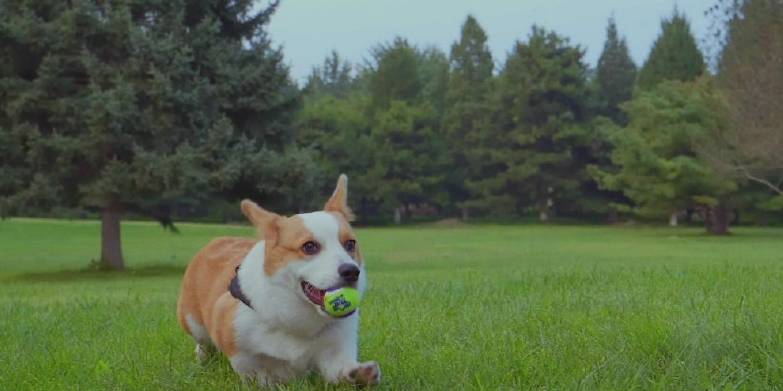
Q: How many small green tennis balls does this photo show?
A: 1